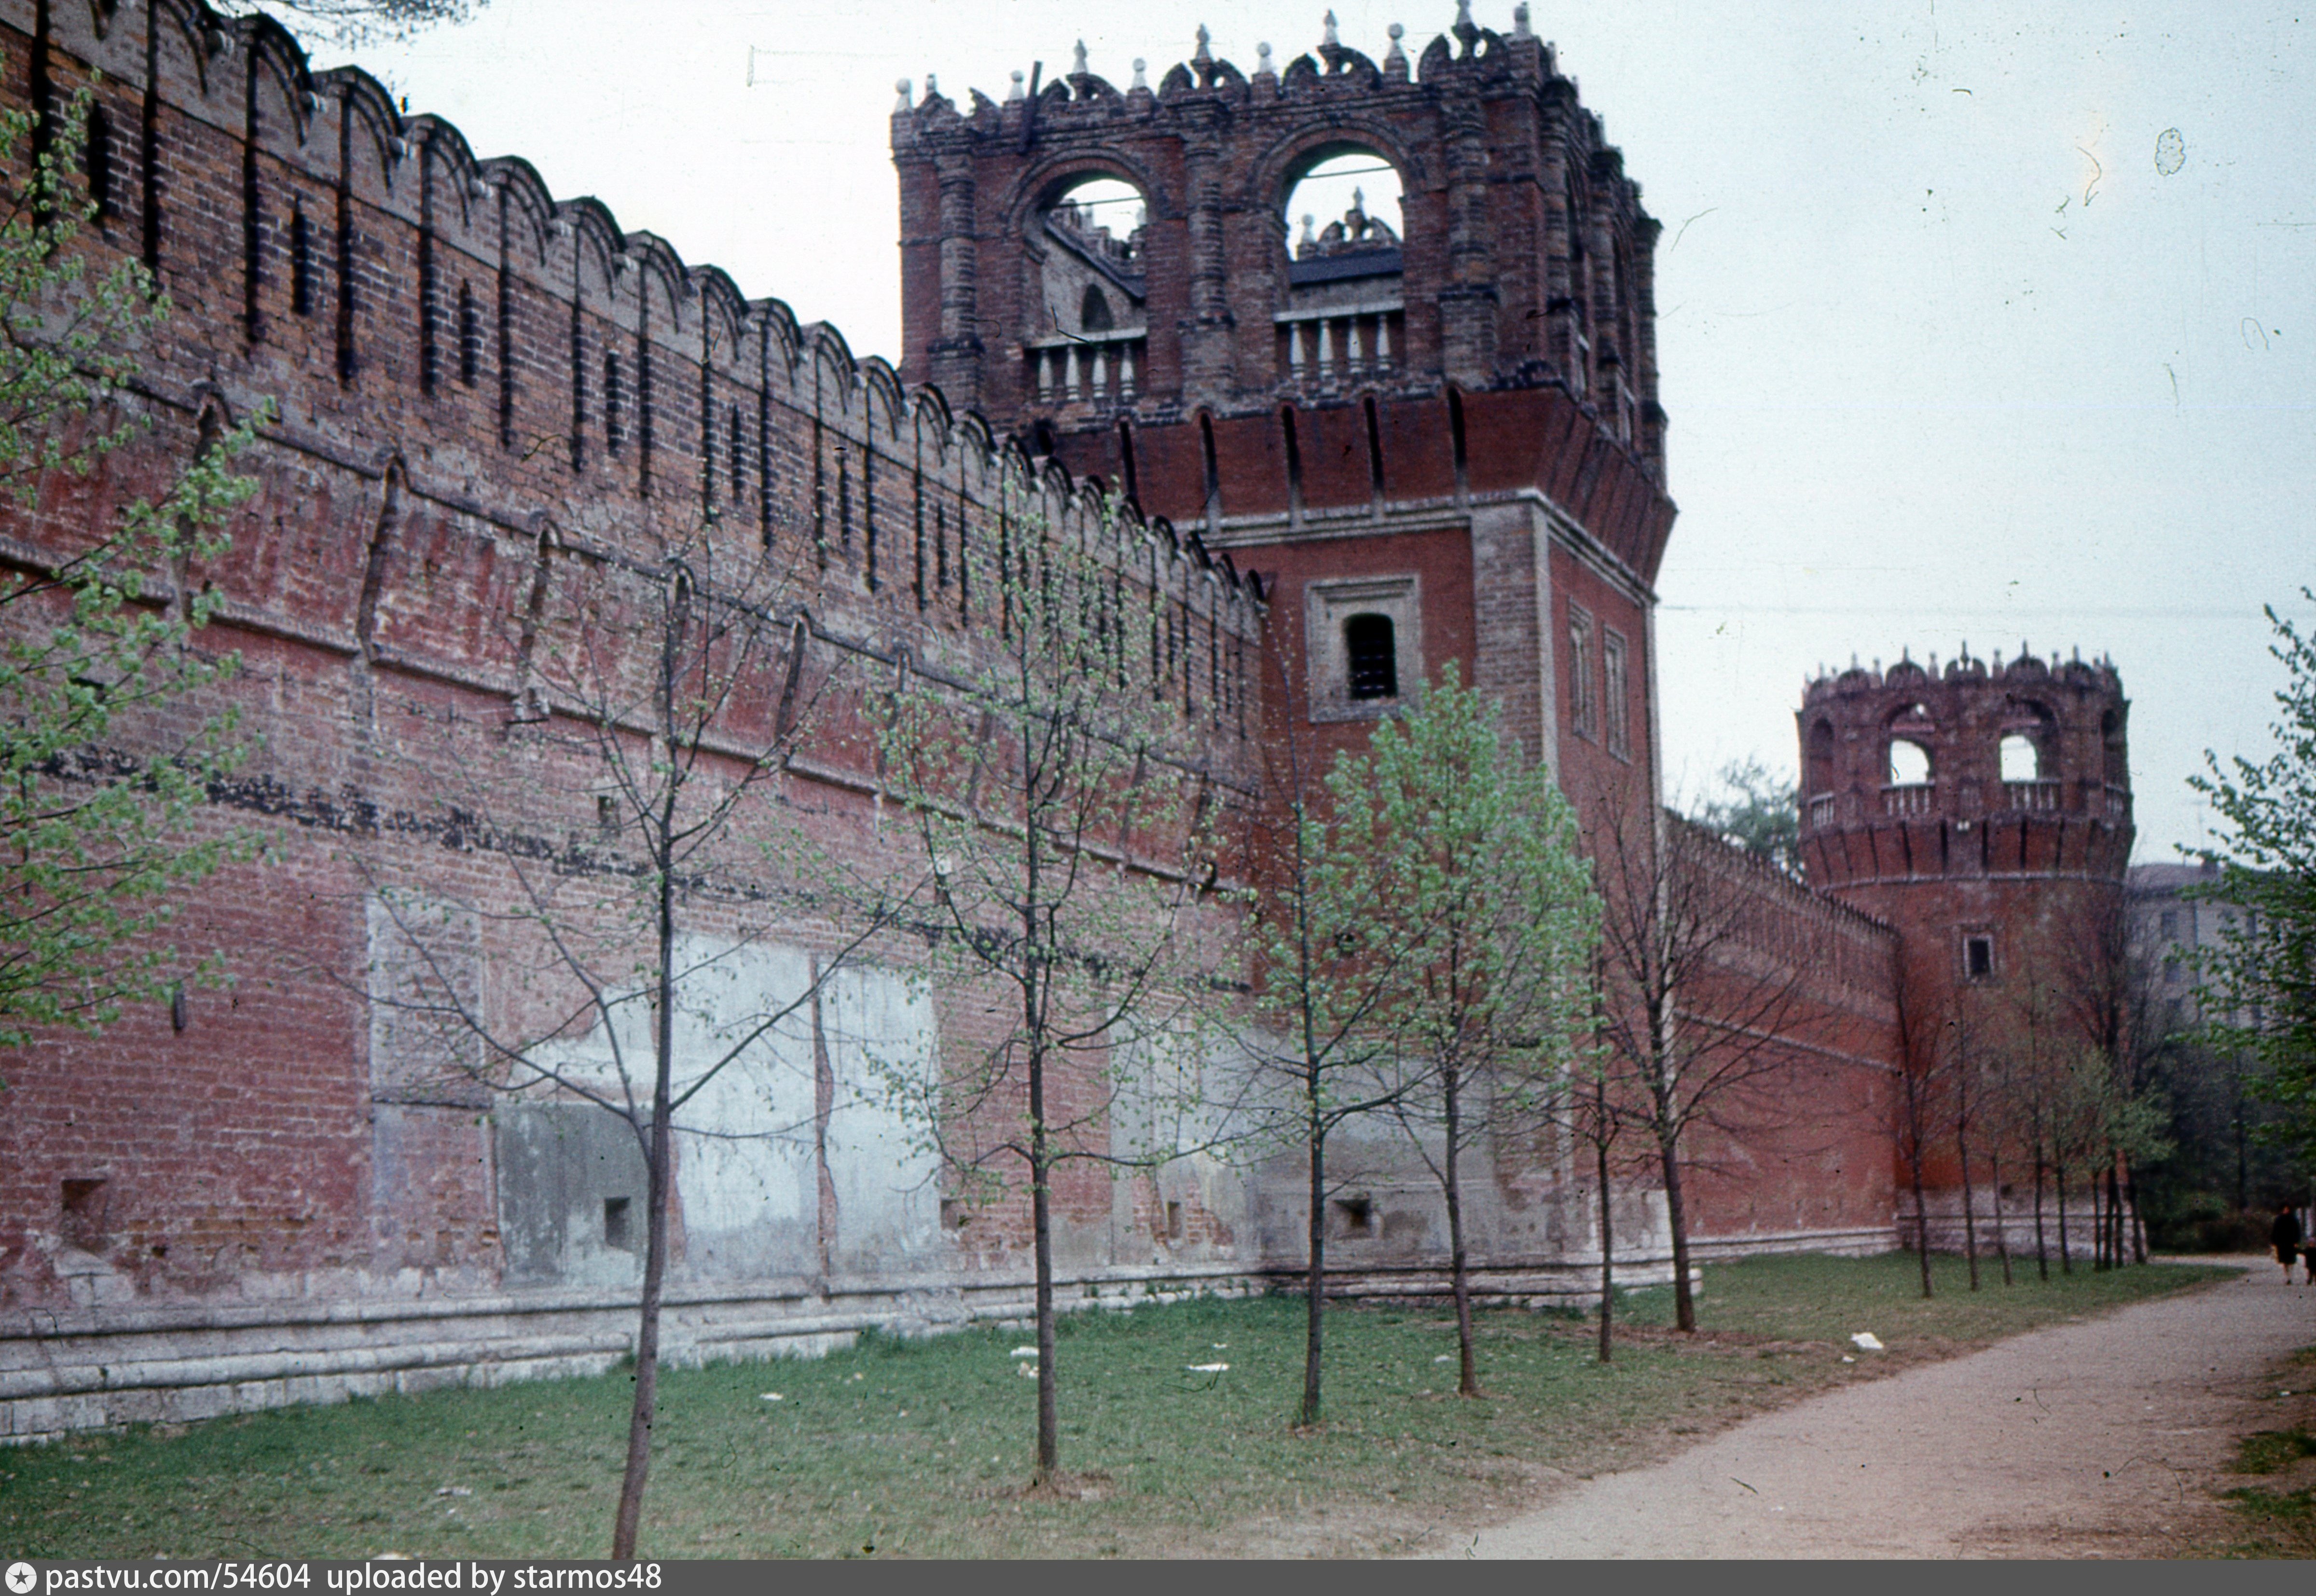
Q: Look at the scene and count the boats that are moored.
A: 0